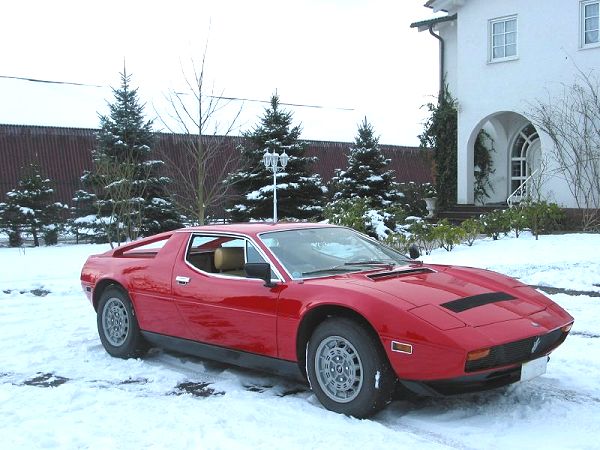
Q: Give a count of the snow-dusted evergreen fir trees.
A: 4